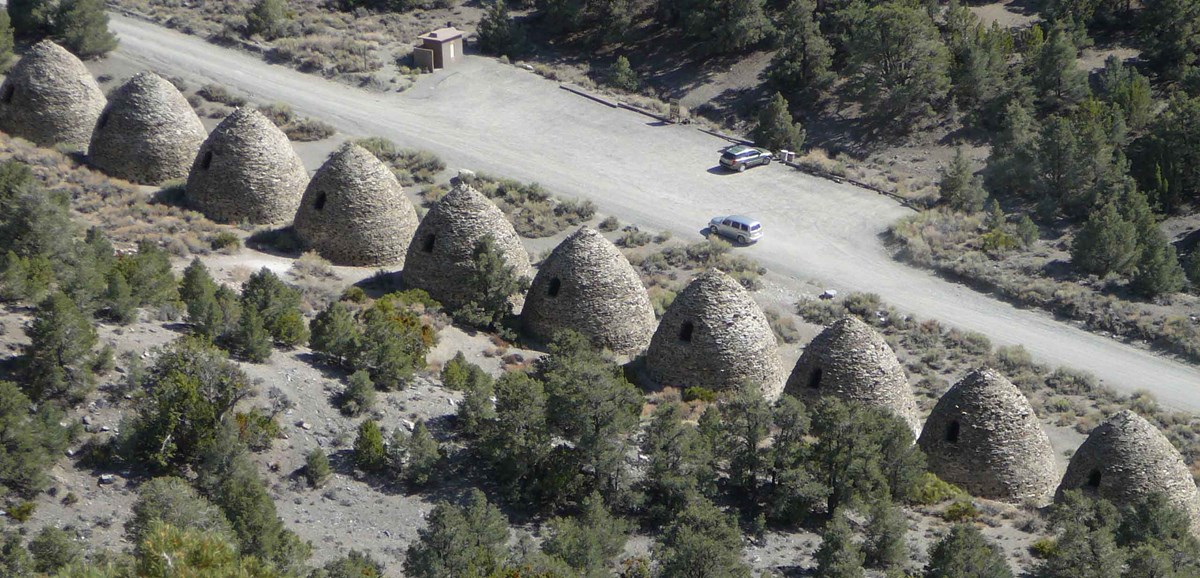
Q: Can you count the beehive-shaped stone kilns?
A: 10